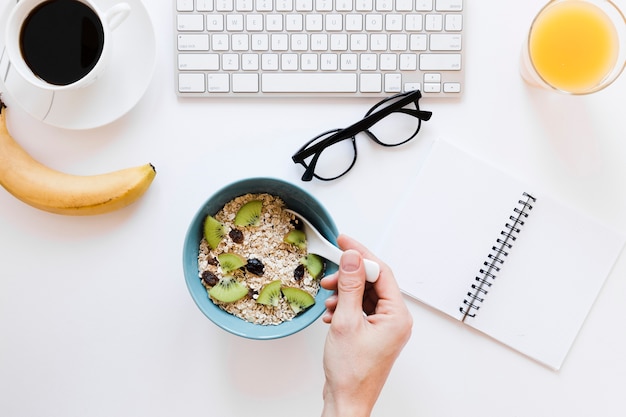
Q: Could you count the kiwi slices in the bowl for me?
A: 8